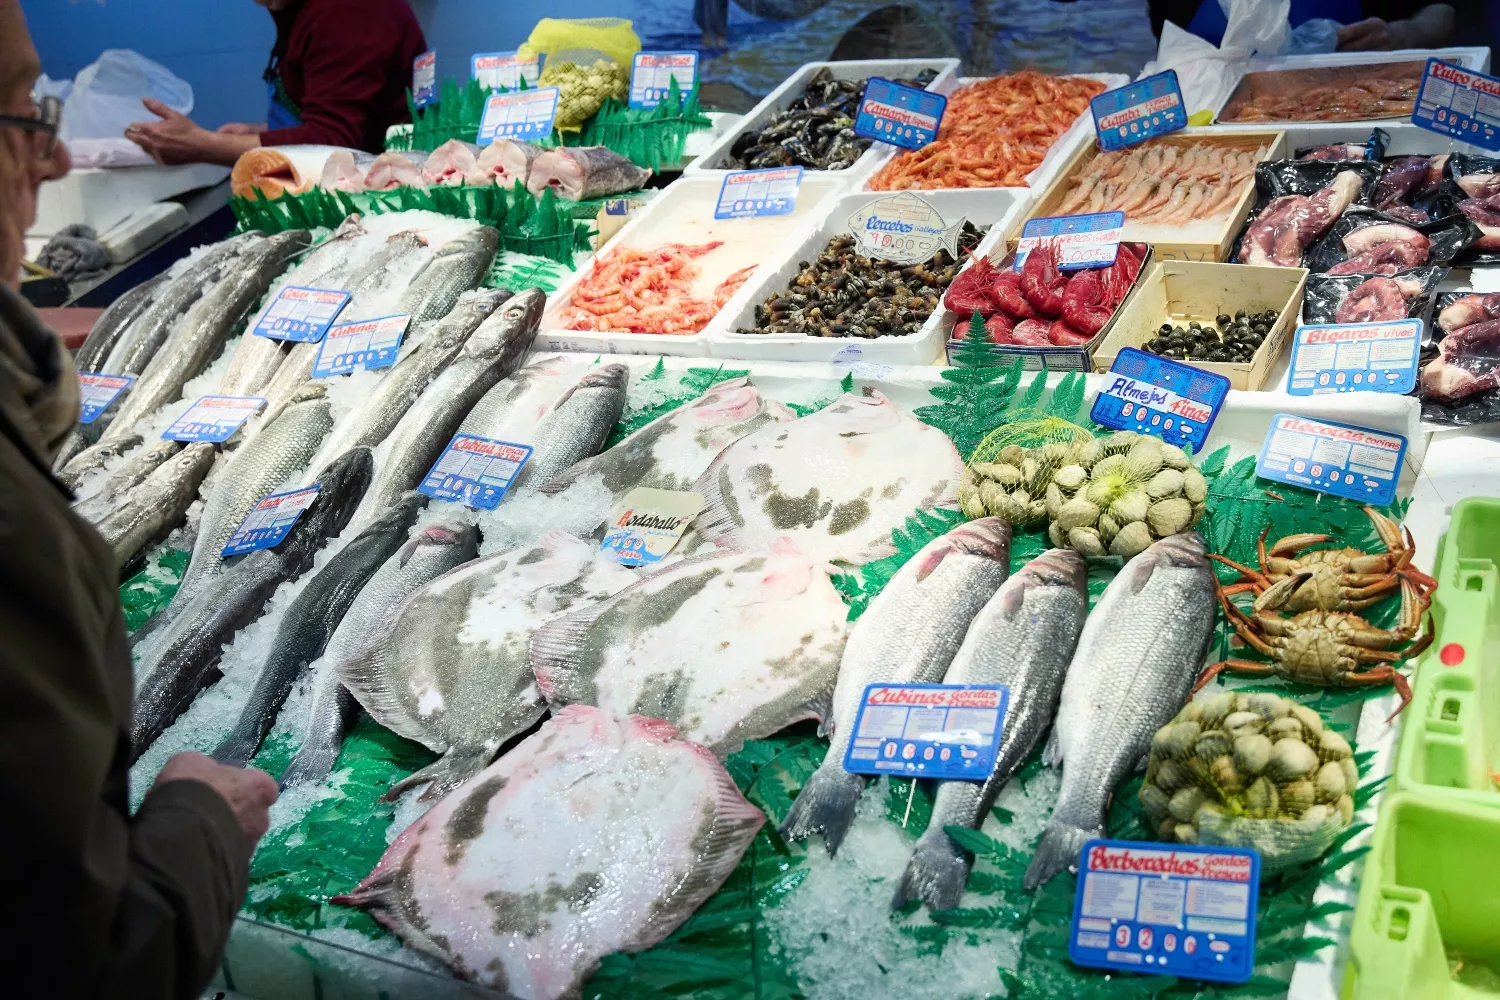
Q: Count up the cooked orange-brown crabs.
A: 2